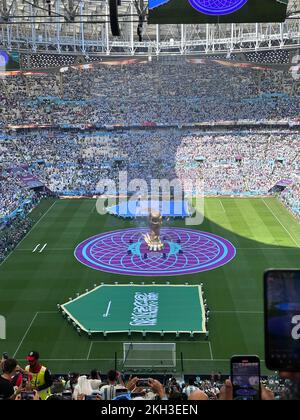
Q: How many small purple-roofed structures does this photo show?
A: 2